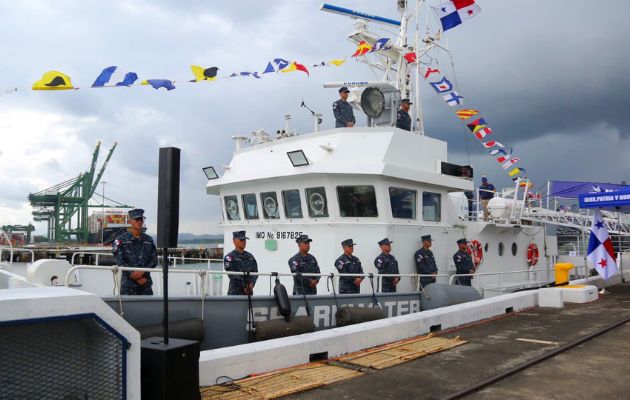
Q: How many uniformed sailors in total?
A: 9